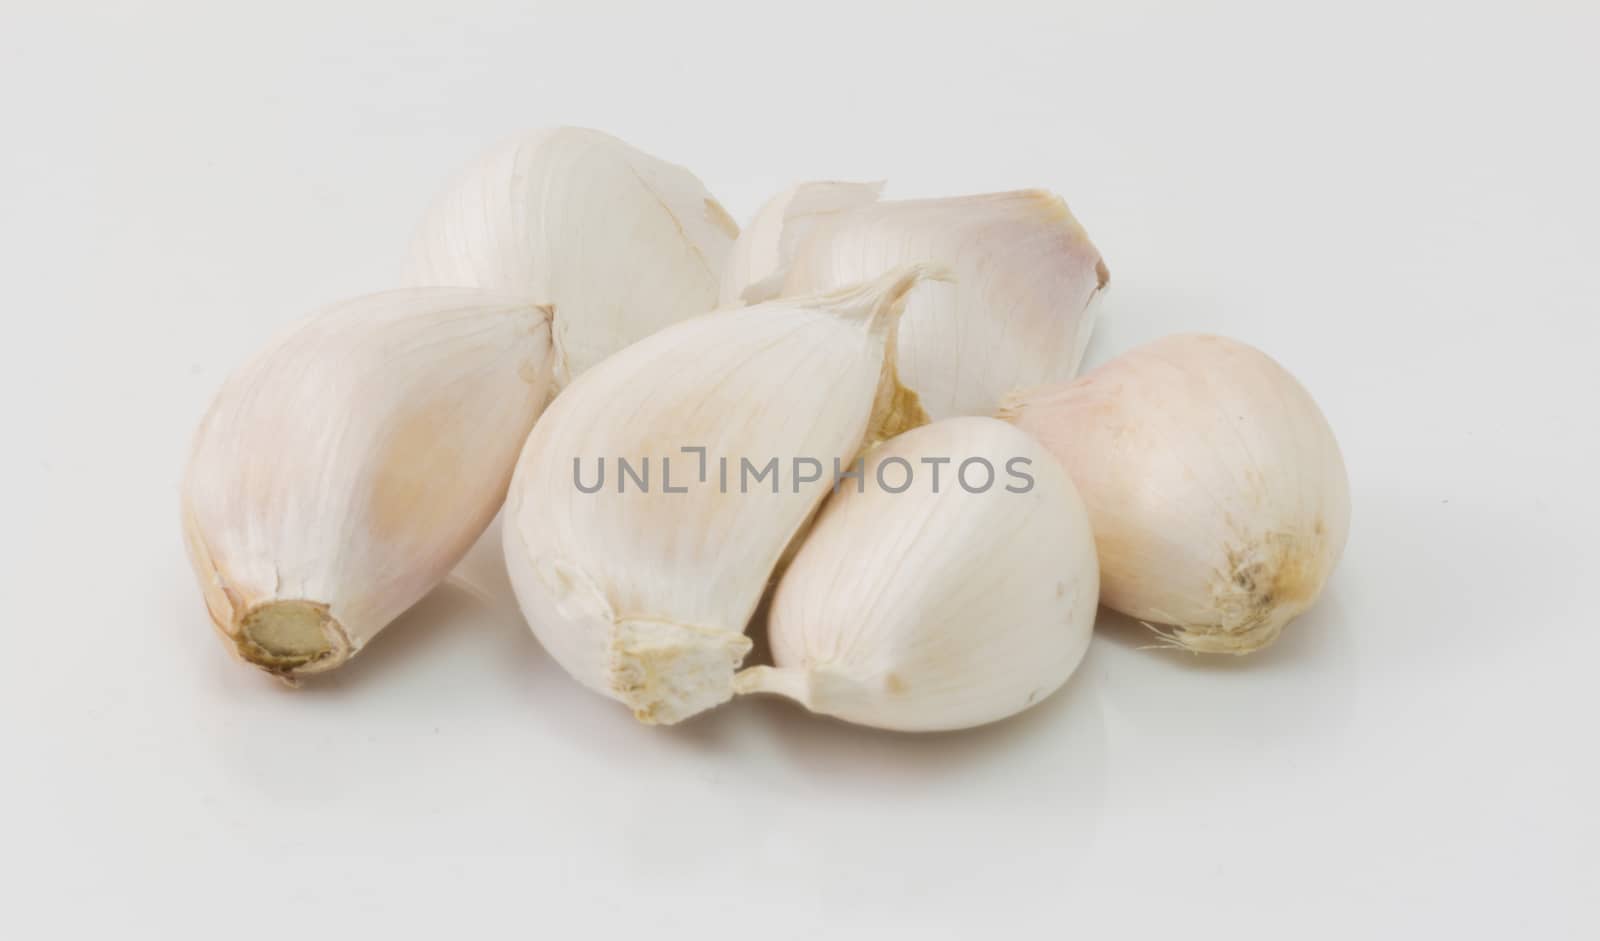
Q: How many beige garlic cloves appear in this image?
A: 6